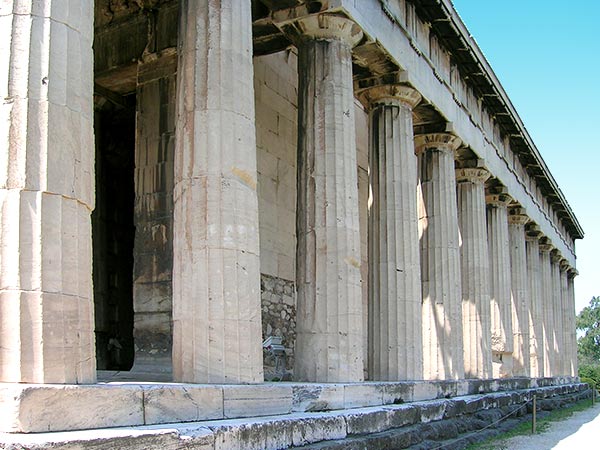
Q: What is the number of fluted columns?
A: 13